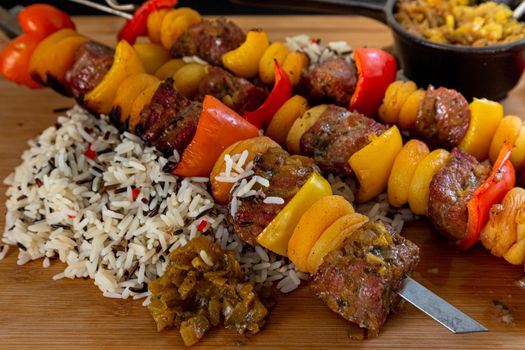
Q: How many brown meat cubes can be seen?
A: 10